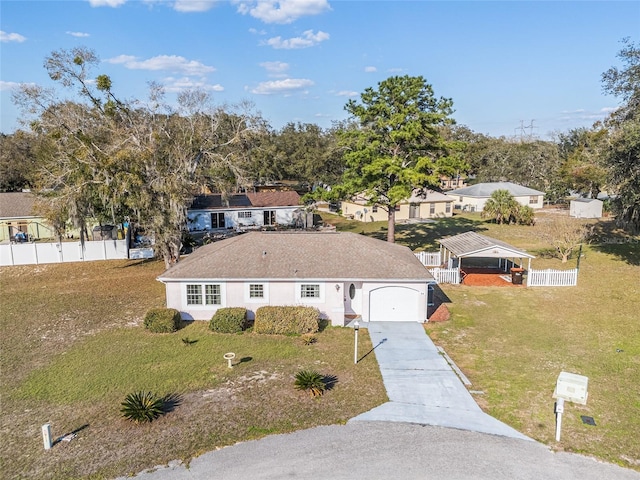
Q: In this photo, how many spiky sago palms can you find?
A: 2